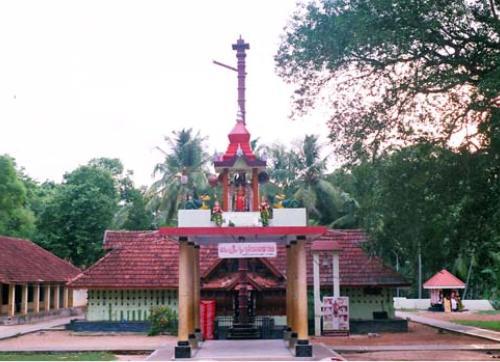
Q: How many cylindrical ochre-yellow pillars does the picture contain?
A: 6